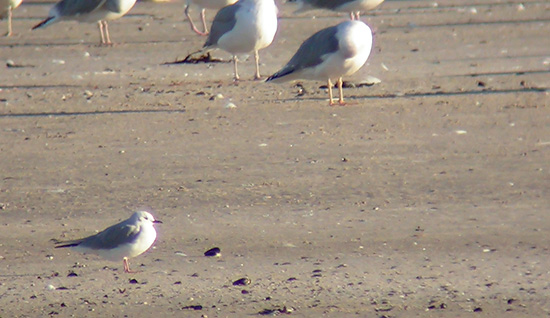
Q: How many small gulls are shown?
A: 1